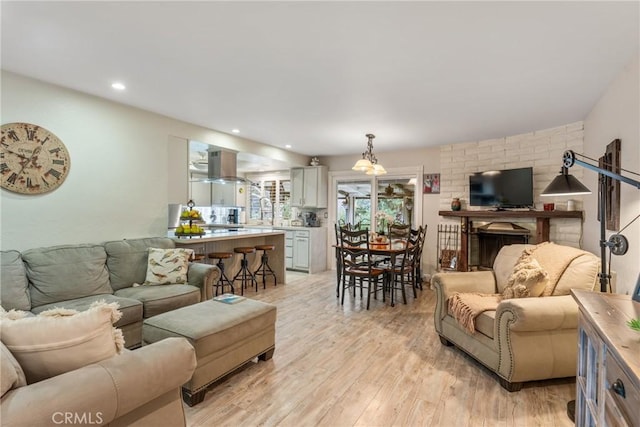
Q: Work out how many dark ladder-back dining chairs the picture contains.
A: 6